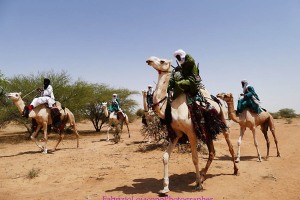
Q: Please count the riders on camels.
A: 5